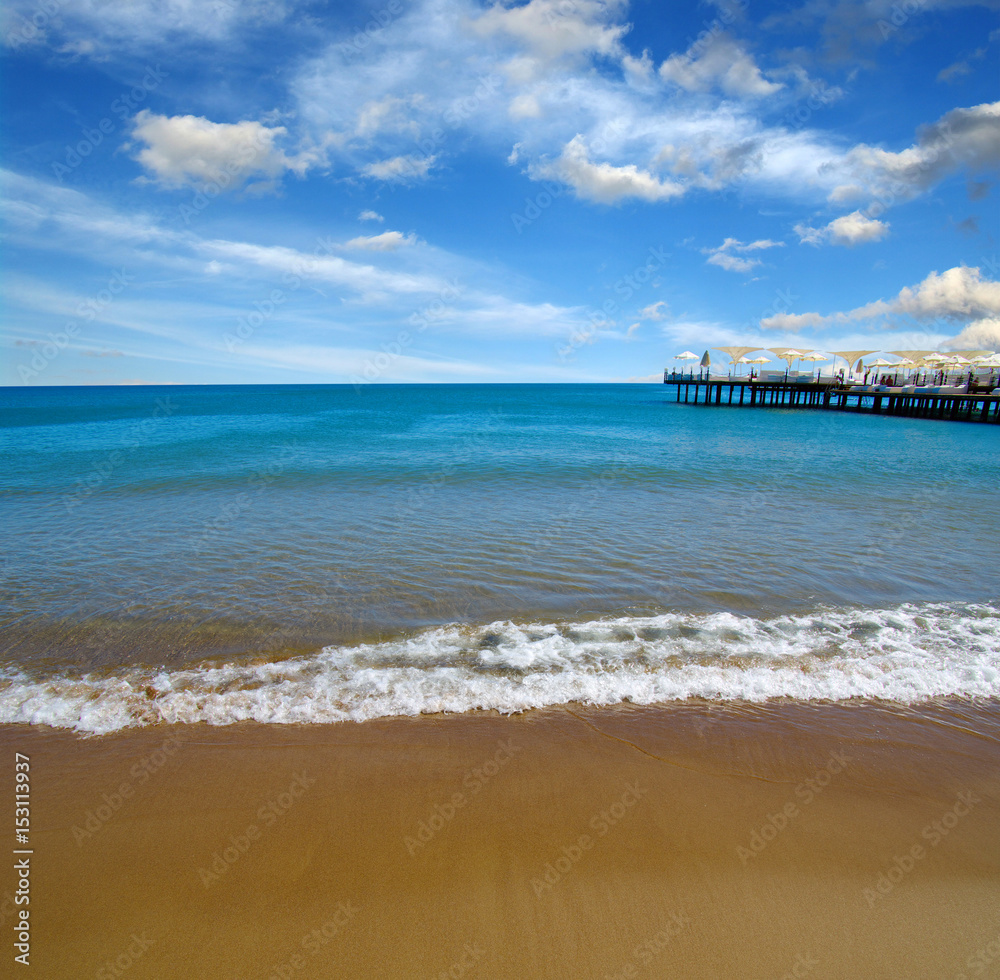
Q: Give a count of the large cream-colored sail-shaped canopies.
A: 5